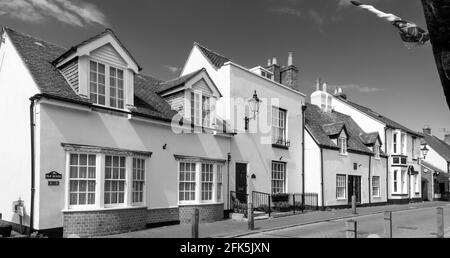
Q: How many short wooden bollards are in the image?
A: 6